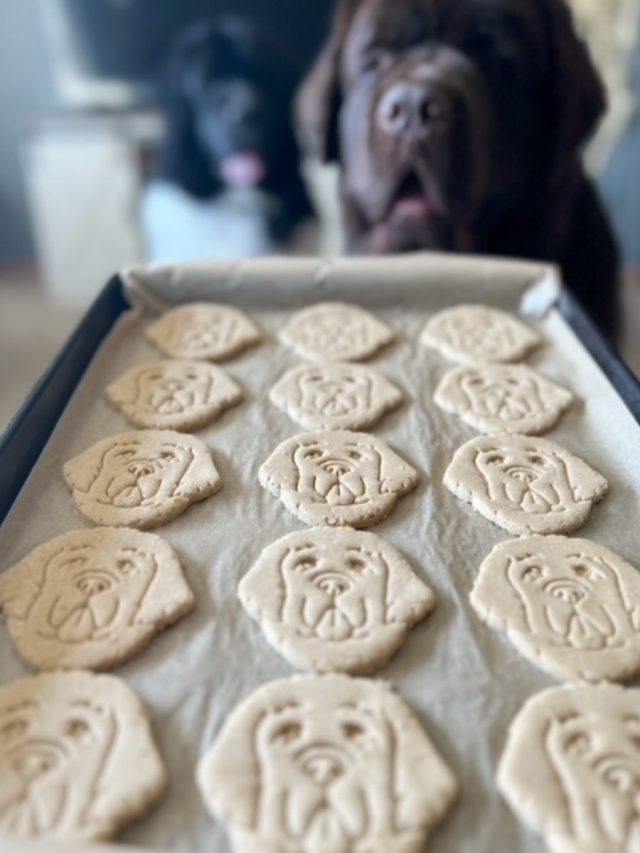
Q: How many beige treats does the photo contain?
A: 15